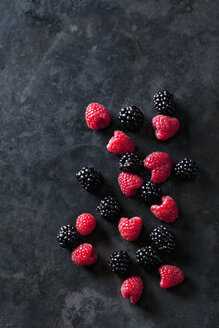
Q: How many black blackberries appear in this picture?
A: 11